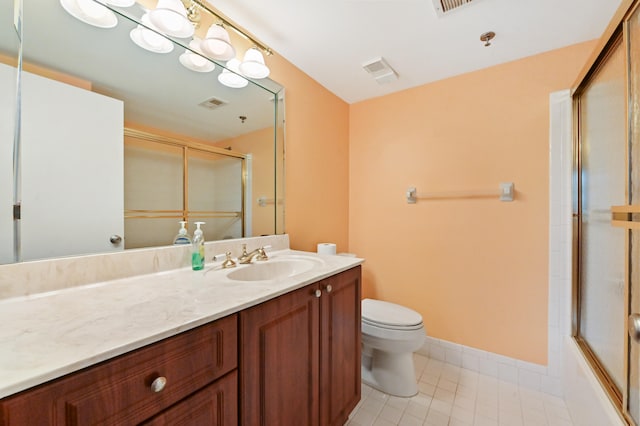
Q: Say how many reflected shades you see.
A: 4